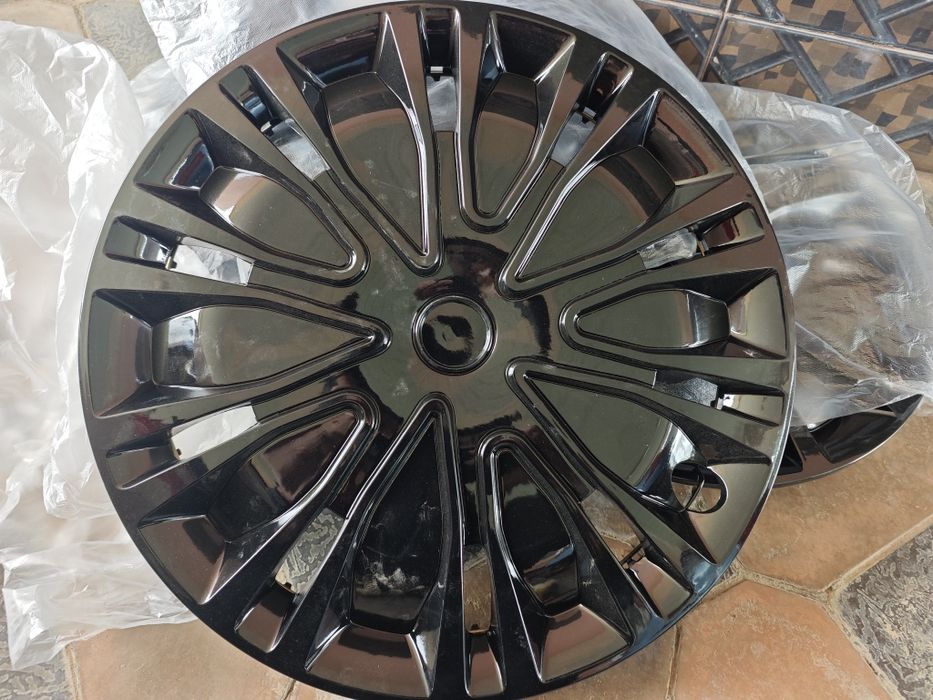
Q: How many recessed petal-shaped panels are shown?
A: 10